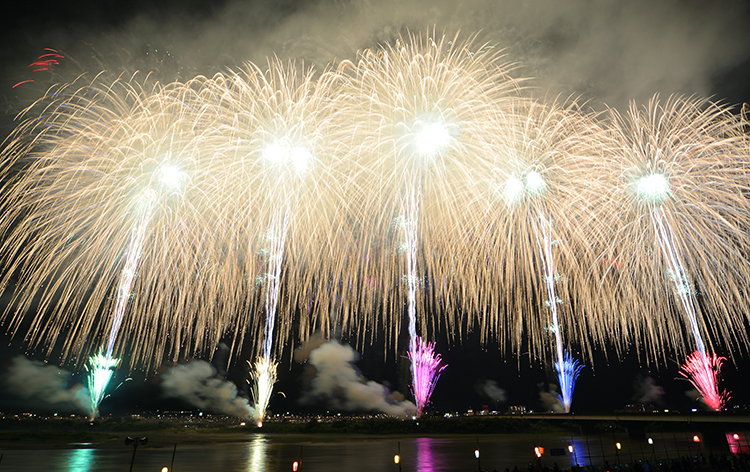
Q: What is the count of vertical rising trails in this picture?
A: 5